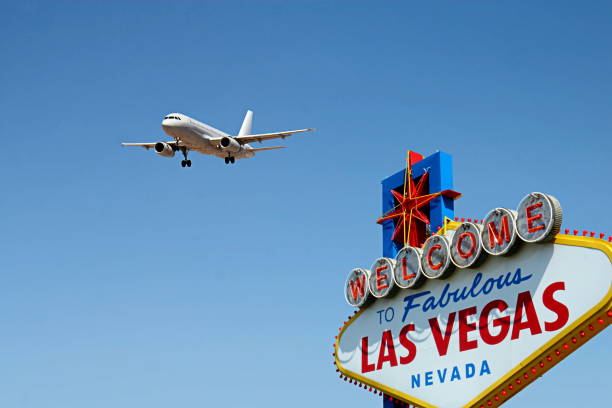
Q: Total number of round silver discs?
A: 7